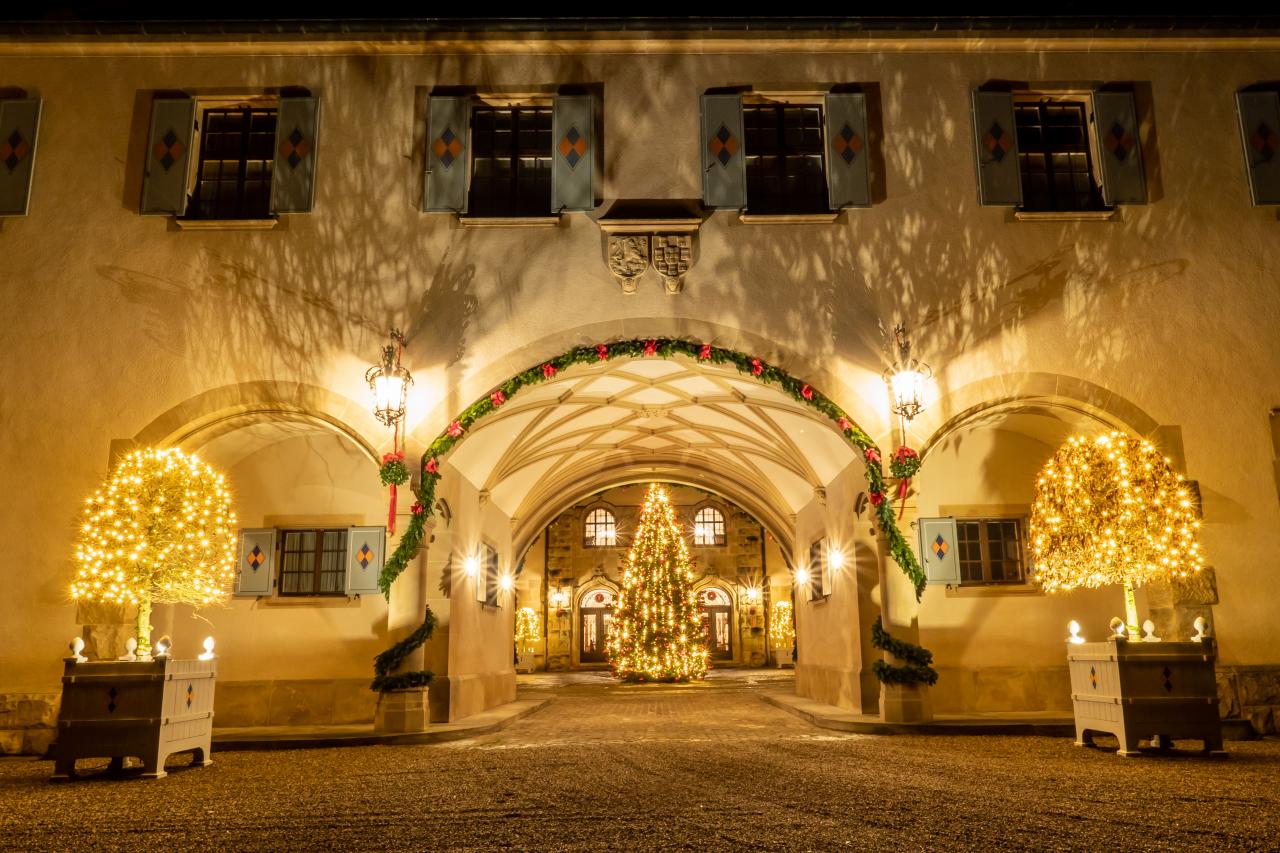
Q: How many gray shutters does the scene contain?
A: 13